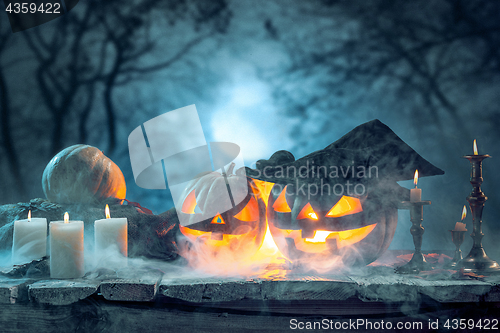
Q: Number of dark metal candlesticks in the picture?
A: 3